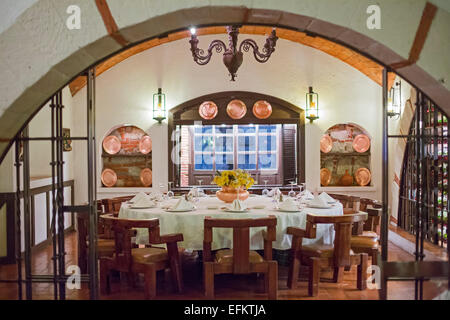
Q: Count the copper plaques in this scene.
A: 11